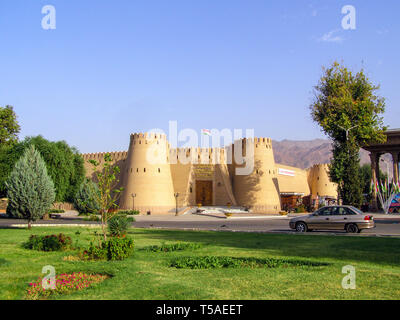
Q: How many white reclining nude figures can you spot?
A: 0